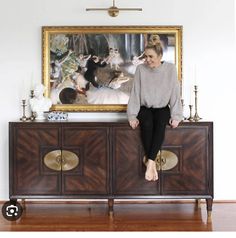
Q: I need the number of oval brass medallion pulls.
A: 2